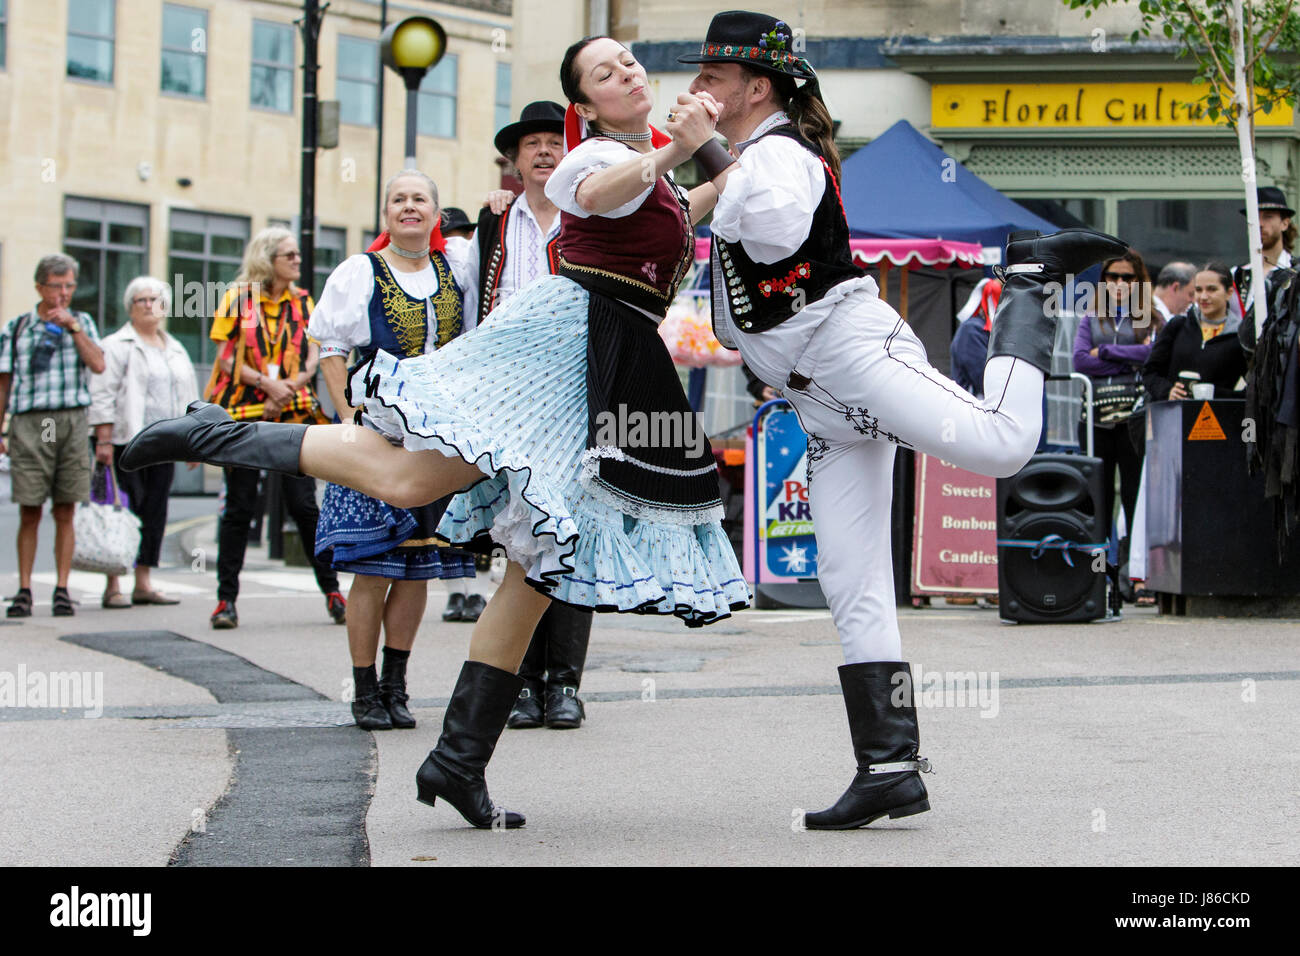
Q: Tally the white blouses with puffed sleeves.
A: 2